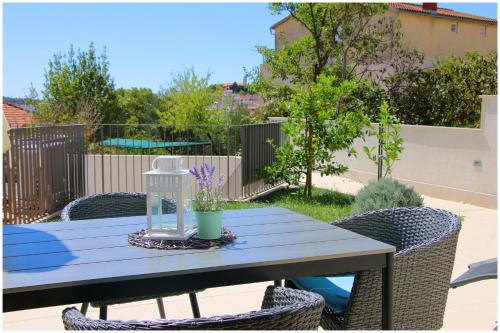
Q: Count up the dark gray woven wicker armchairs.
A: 3